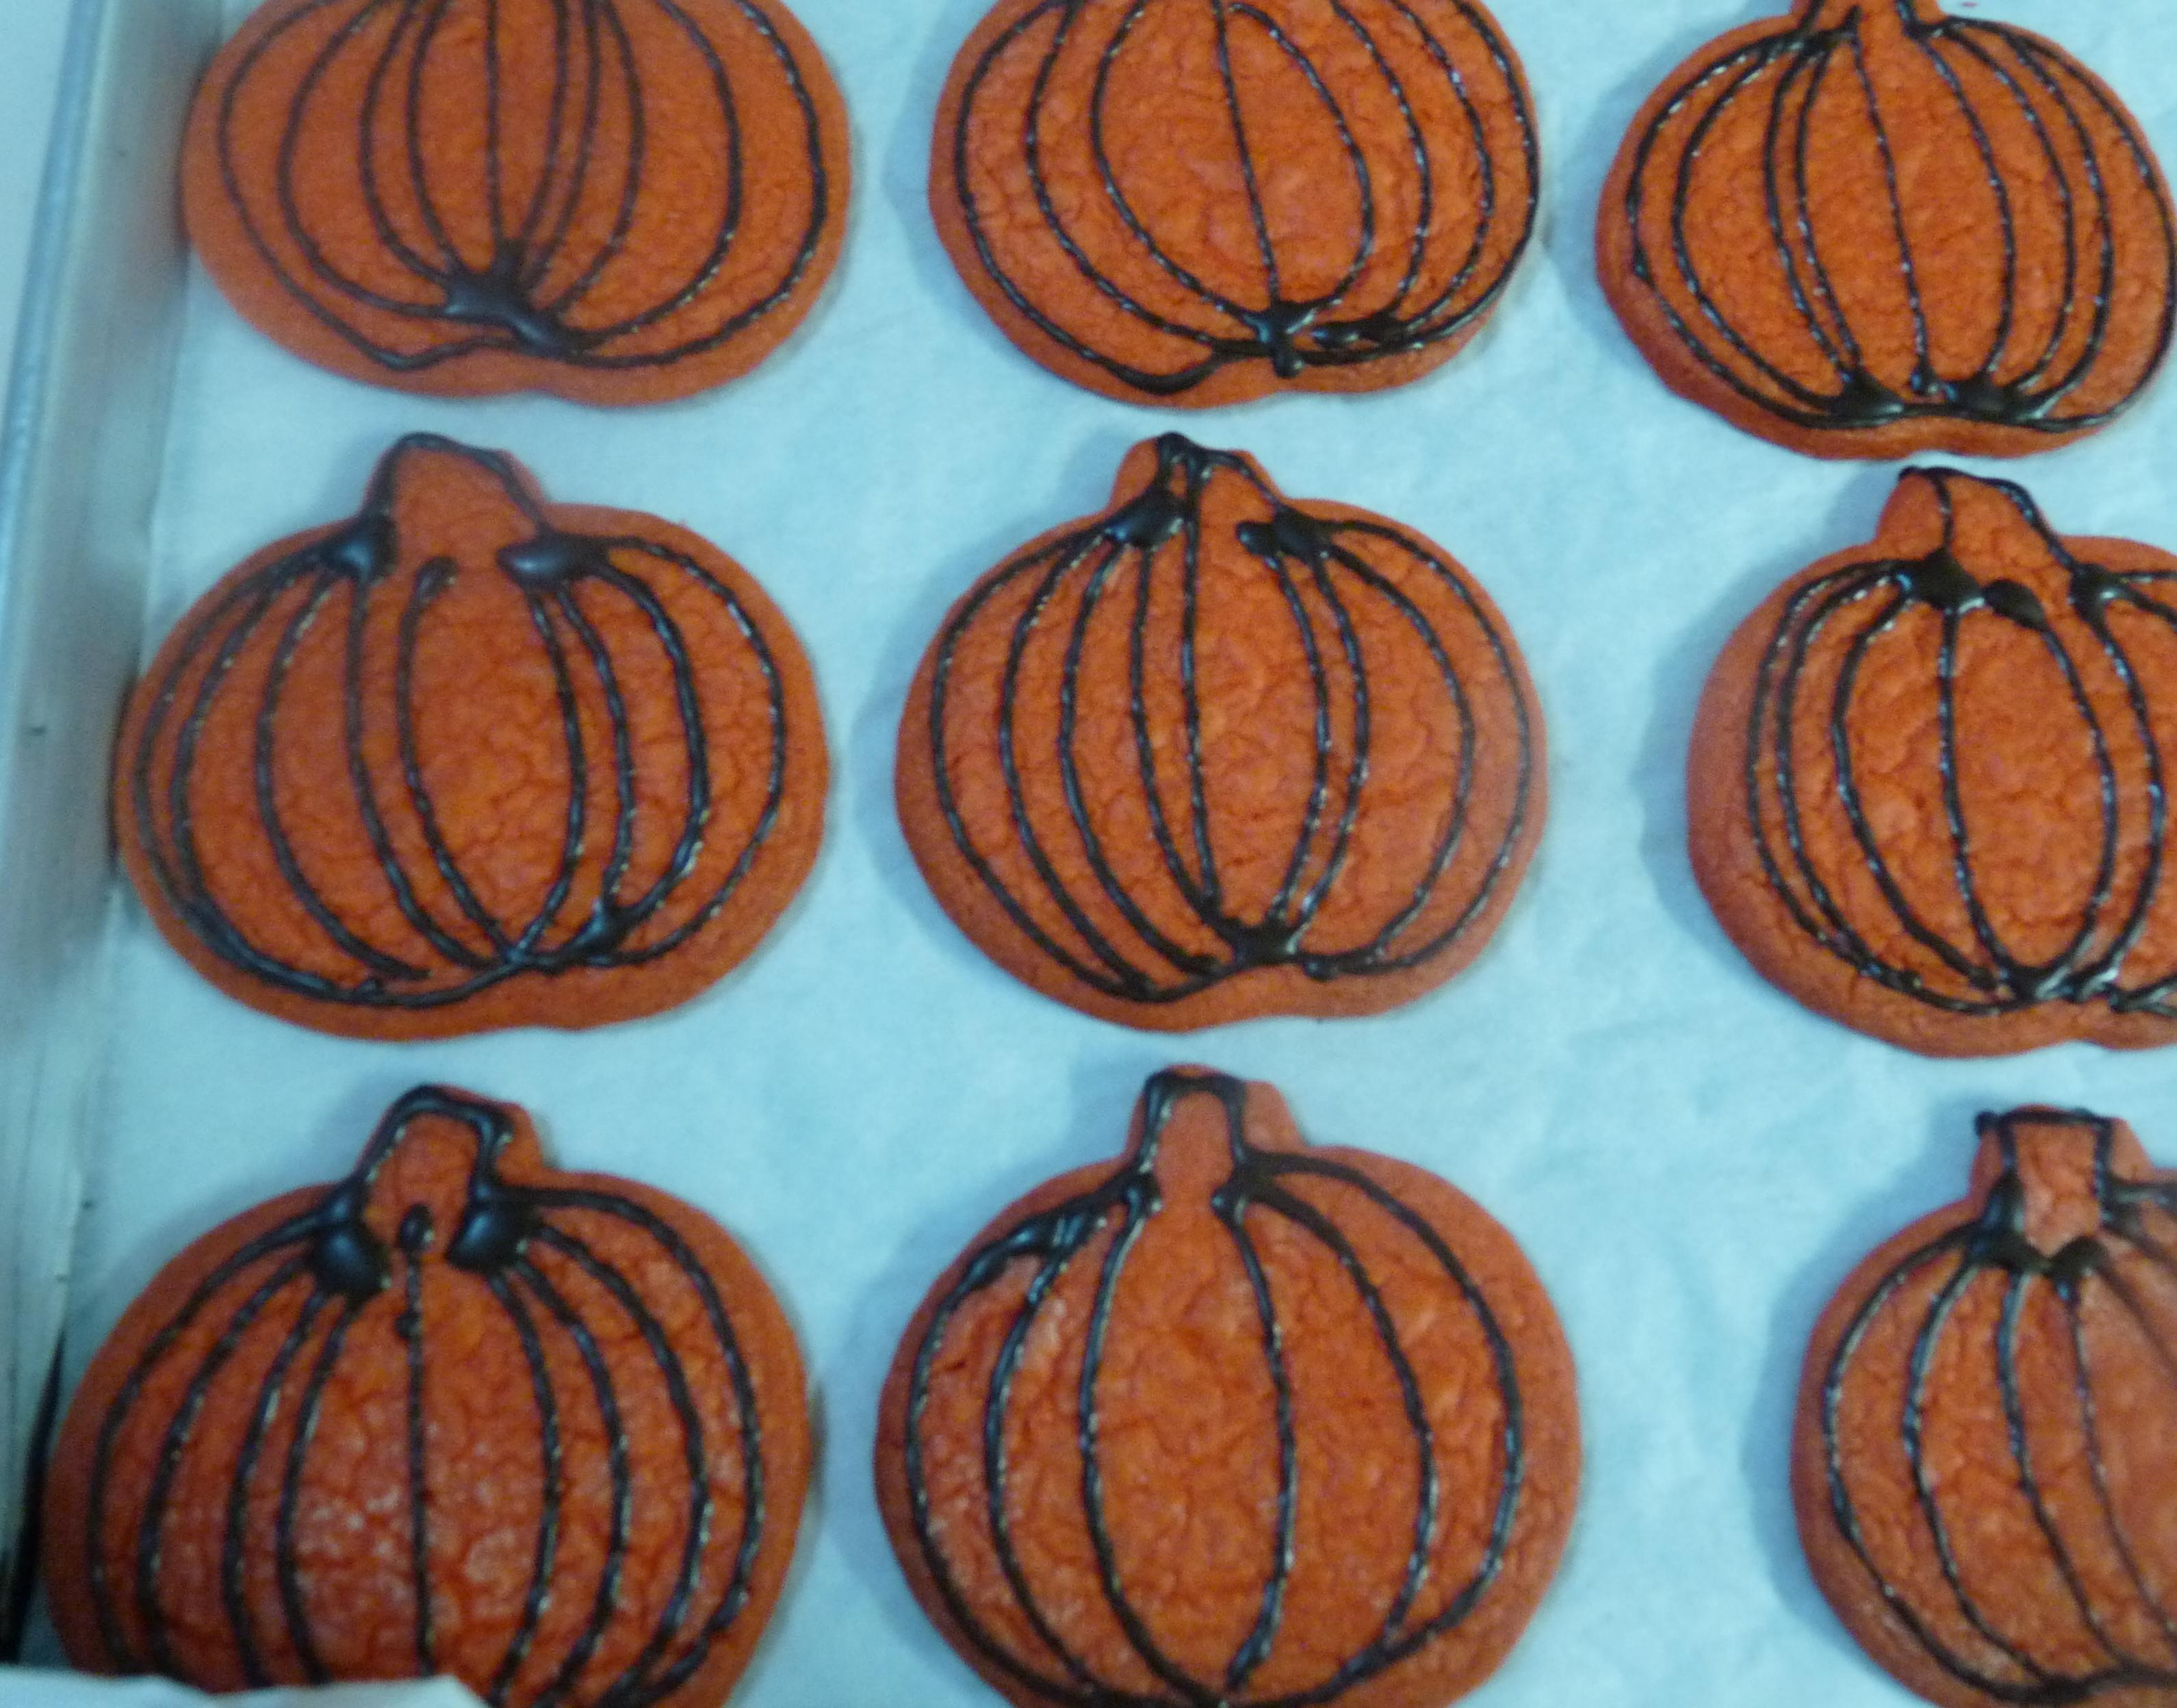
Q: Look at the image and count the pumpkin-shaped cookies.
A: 9